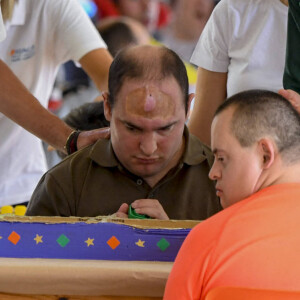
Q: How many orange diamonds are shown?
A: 2